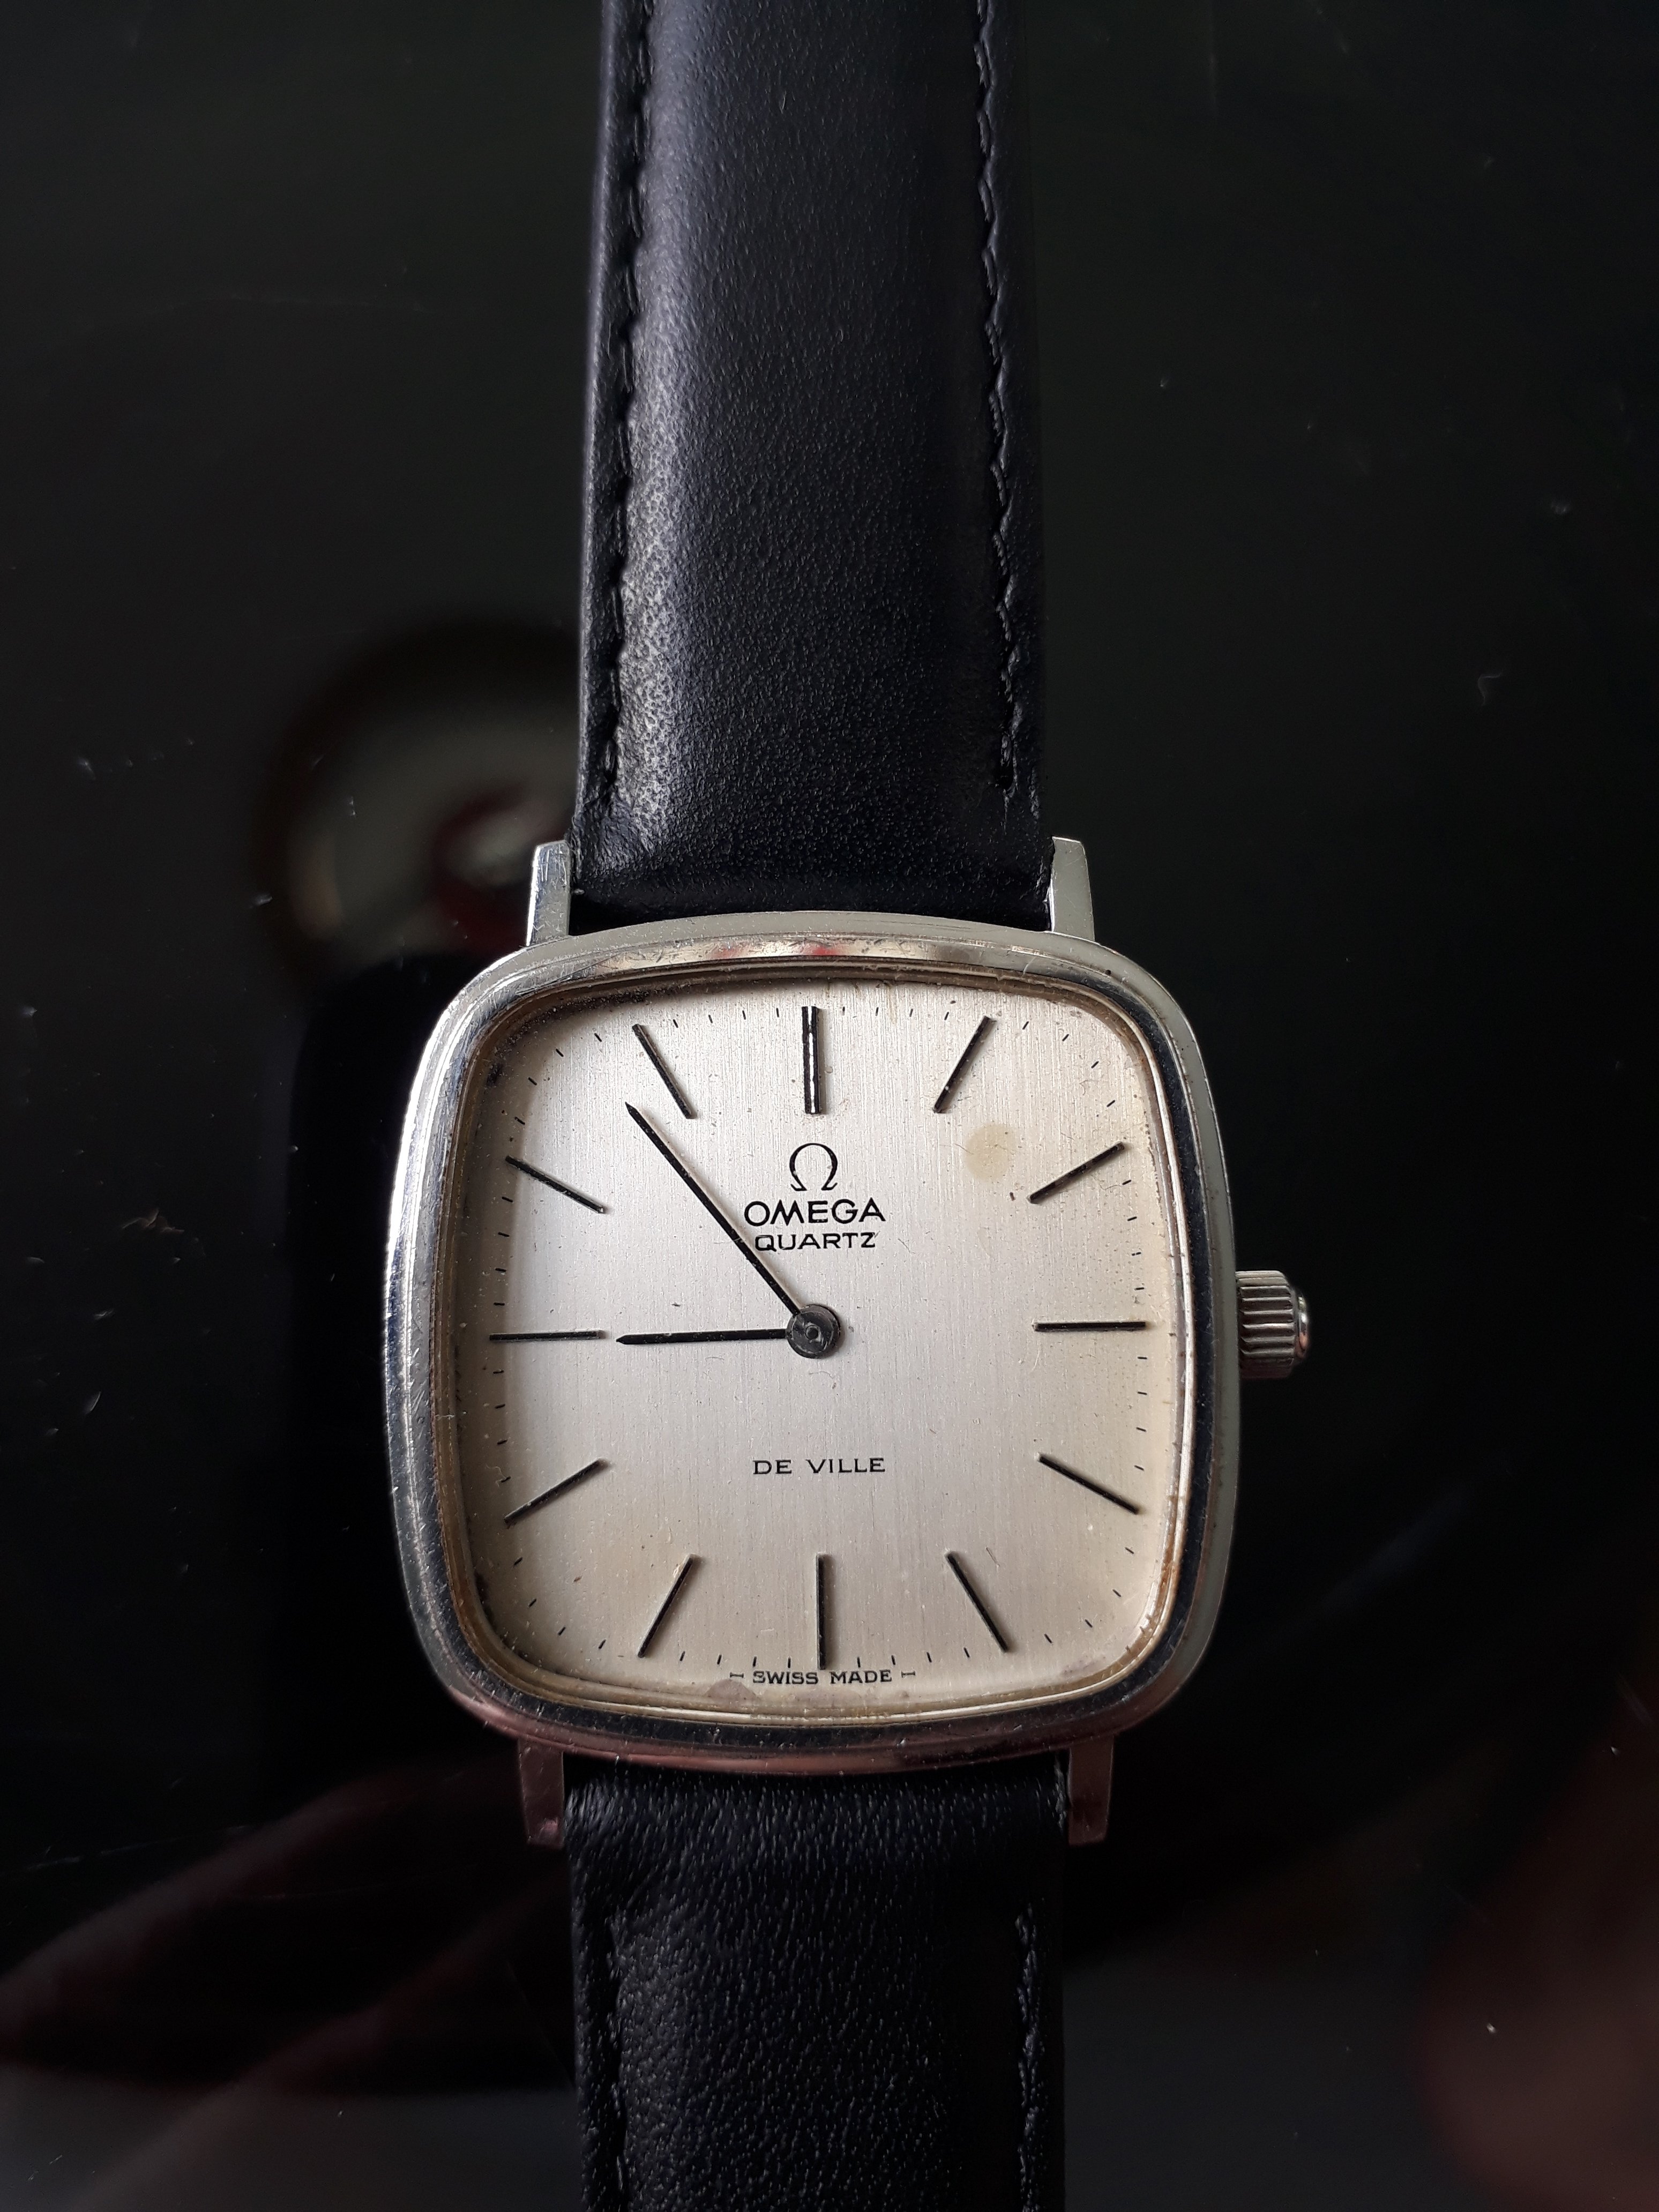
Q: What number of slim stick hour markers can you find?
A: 12